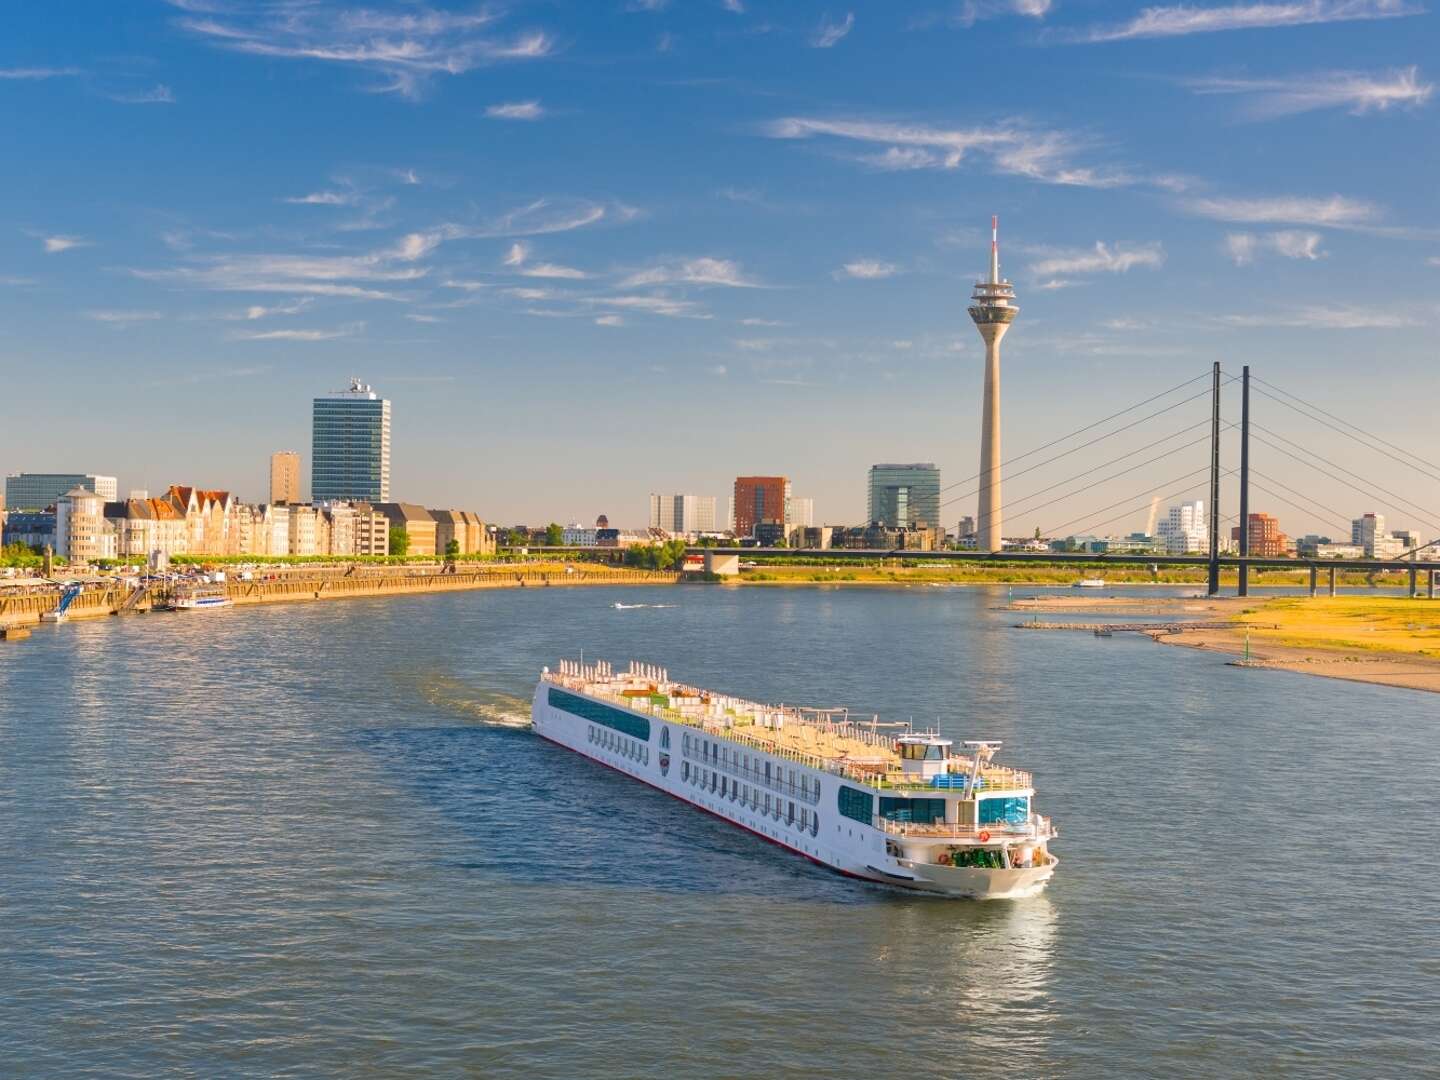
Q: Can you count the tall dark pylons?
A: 2